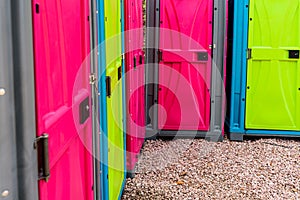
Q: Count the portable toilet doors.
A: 5